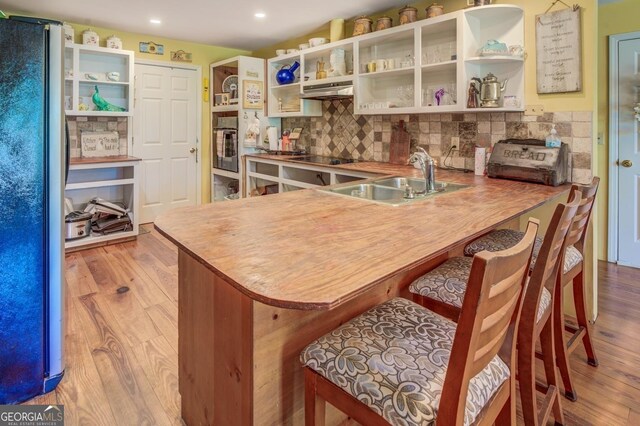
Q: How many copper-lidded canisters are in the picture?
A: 4